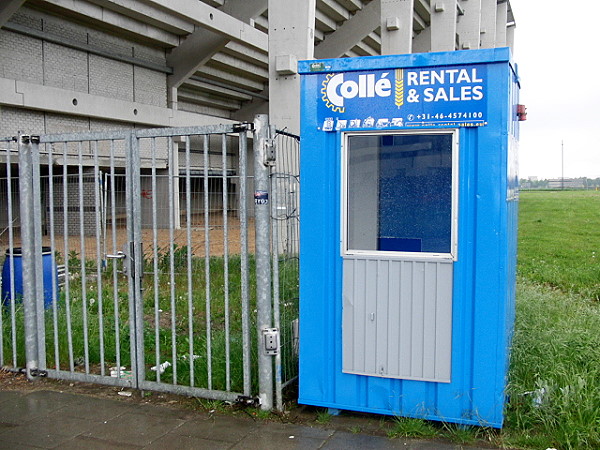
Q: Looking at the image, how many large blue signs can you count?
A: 1